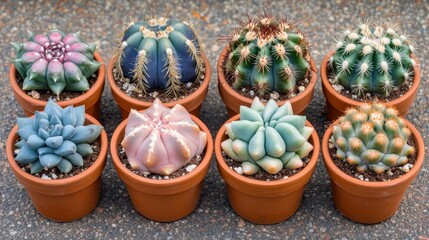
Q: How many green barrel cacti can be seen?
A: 2